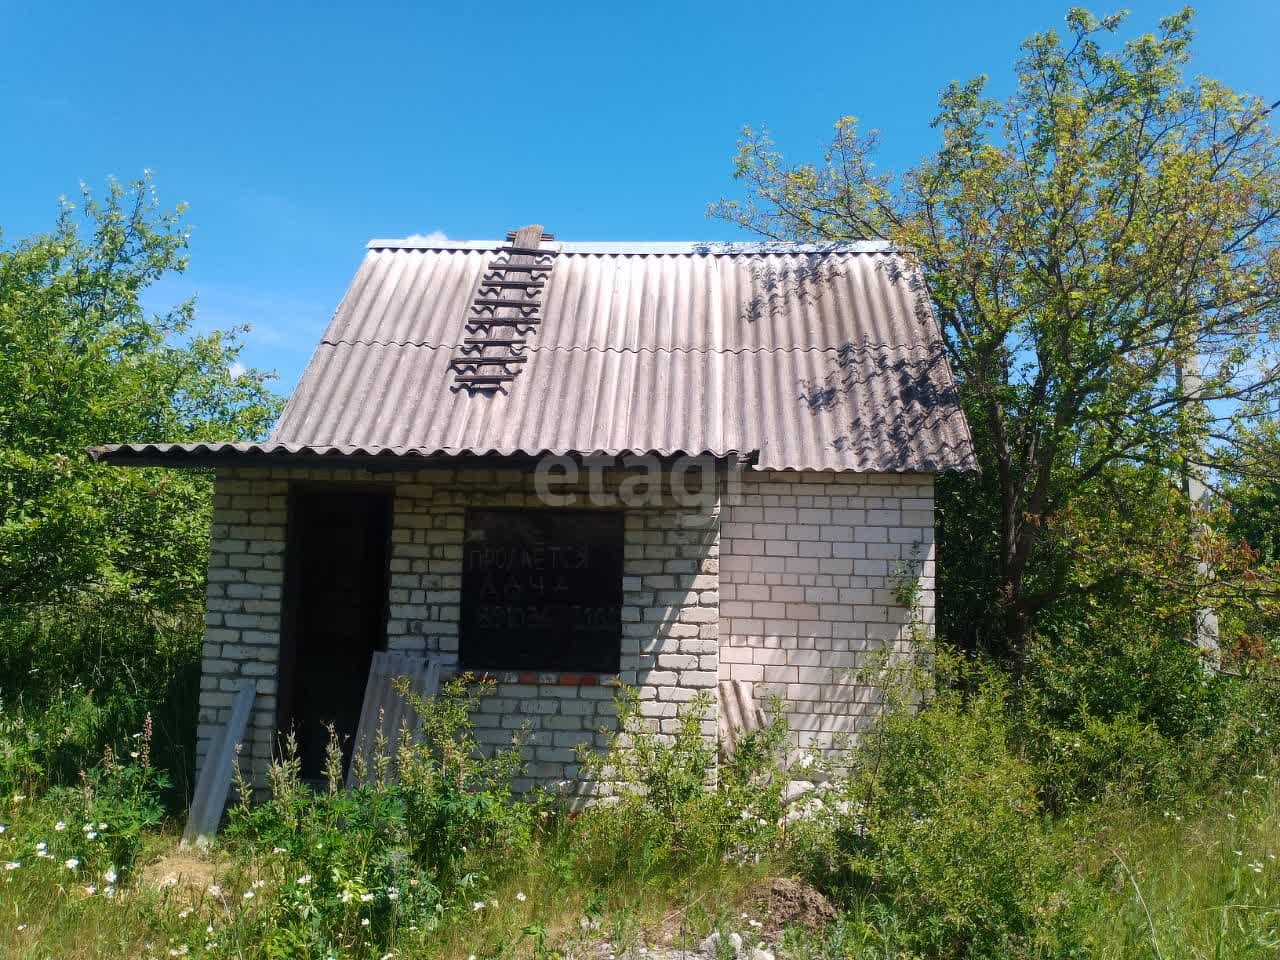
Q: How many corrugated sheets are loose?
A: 3